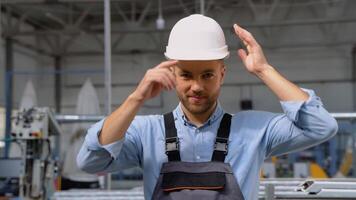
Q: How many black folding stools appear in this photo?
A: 0